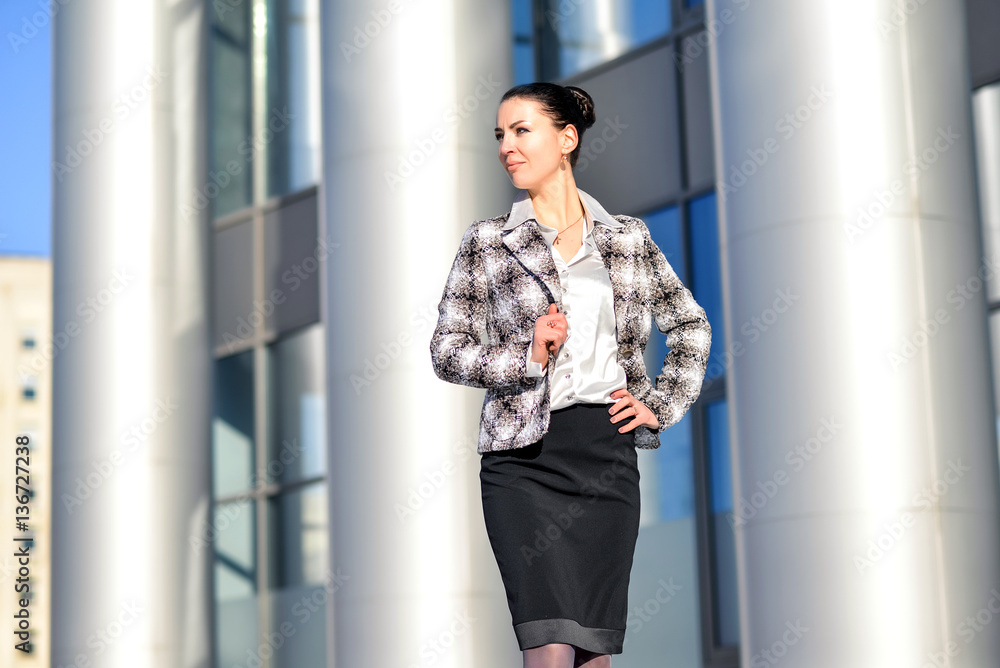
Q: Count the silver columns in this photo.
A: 3